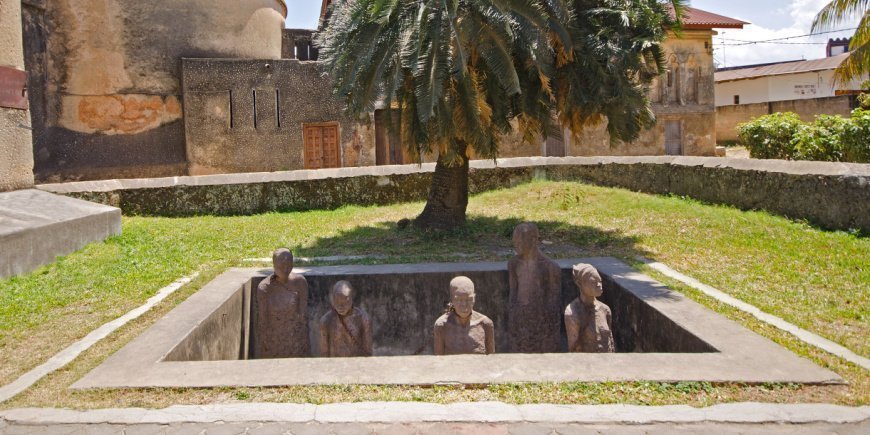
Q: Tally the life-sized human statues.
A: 5